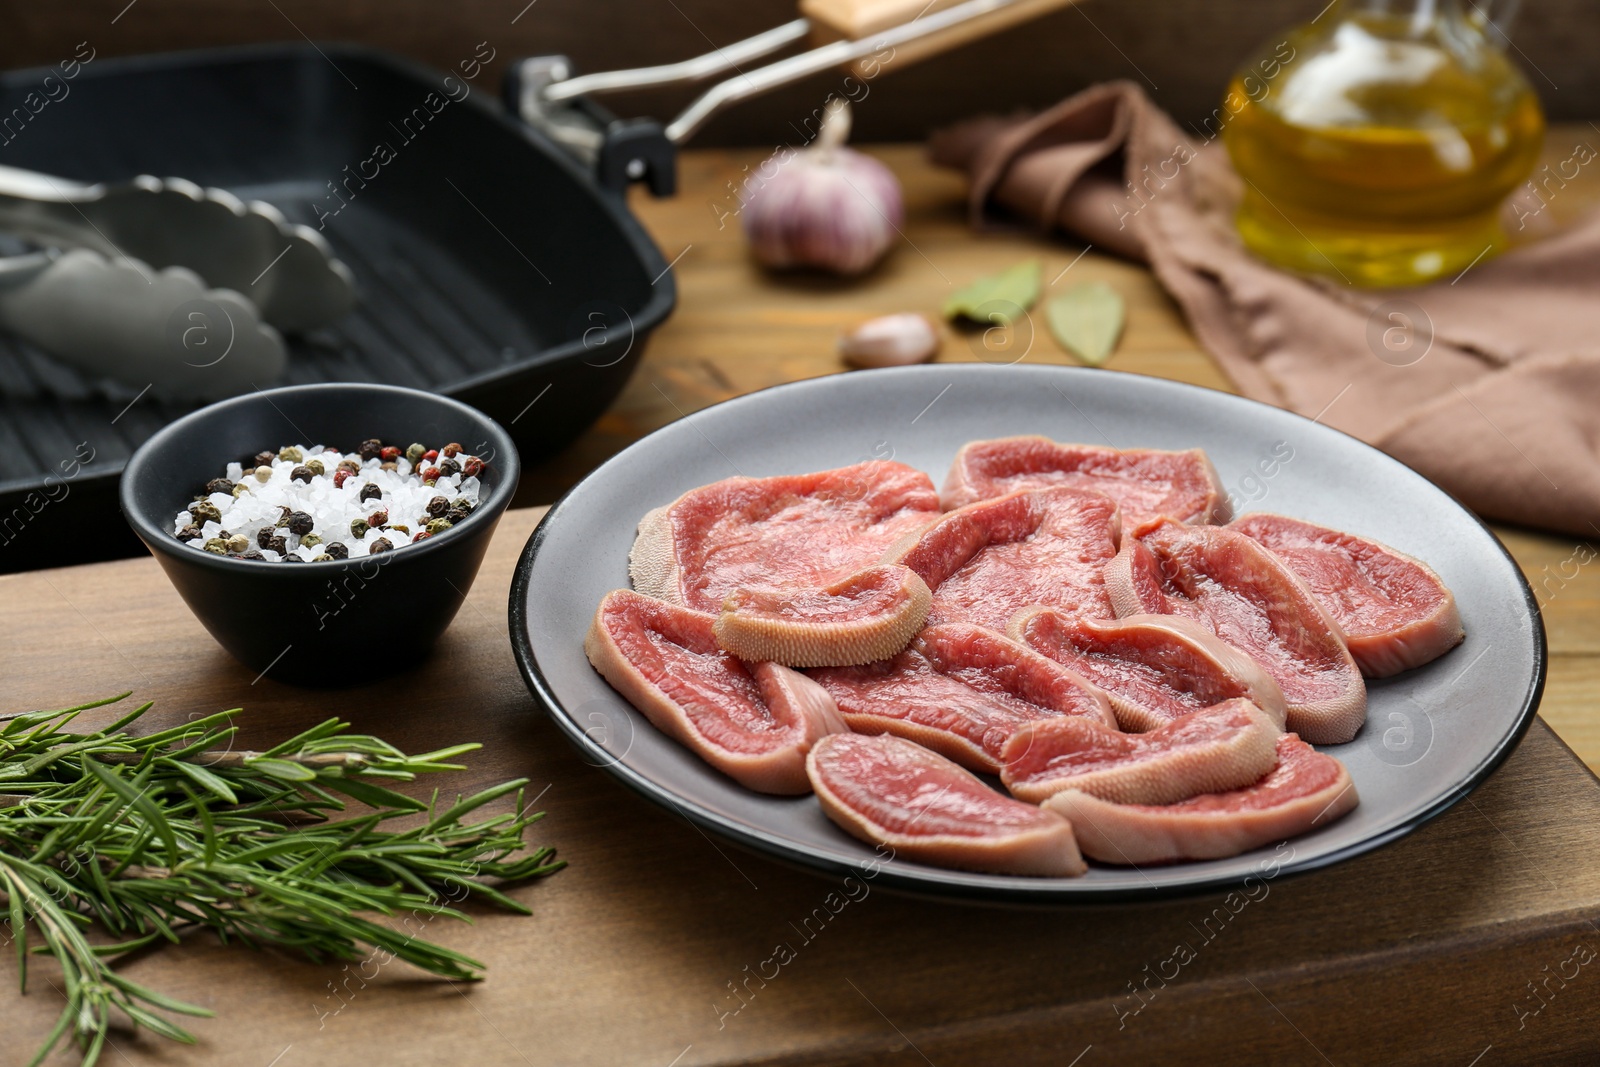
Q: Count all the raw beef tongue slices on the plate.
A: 12